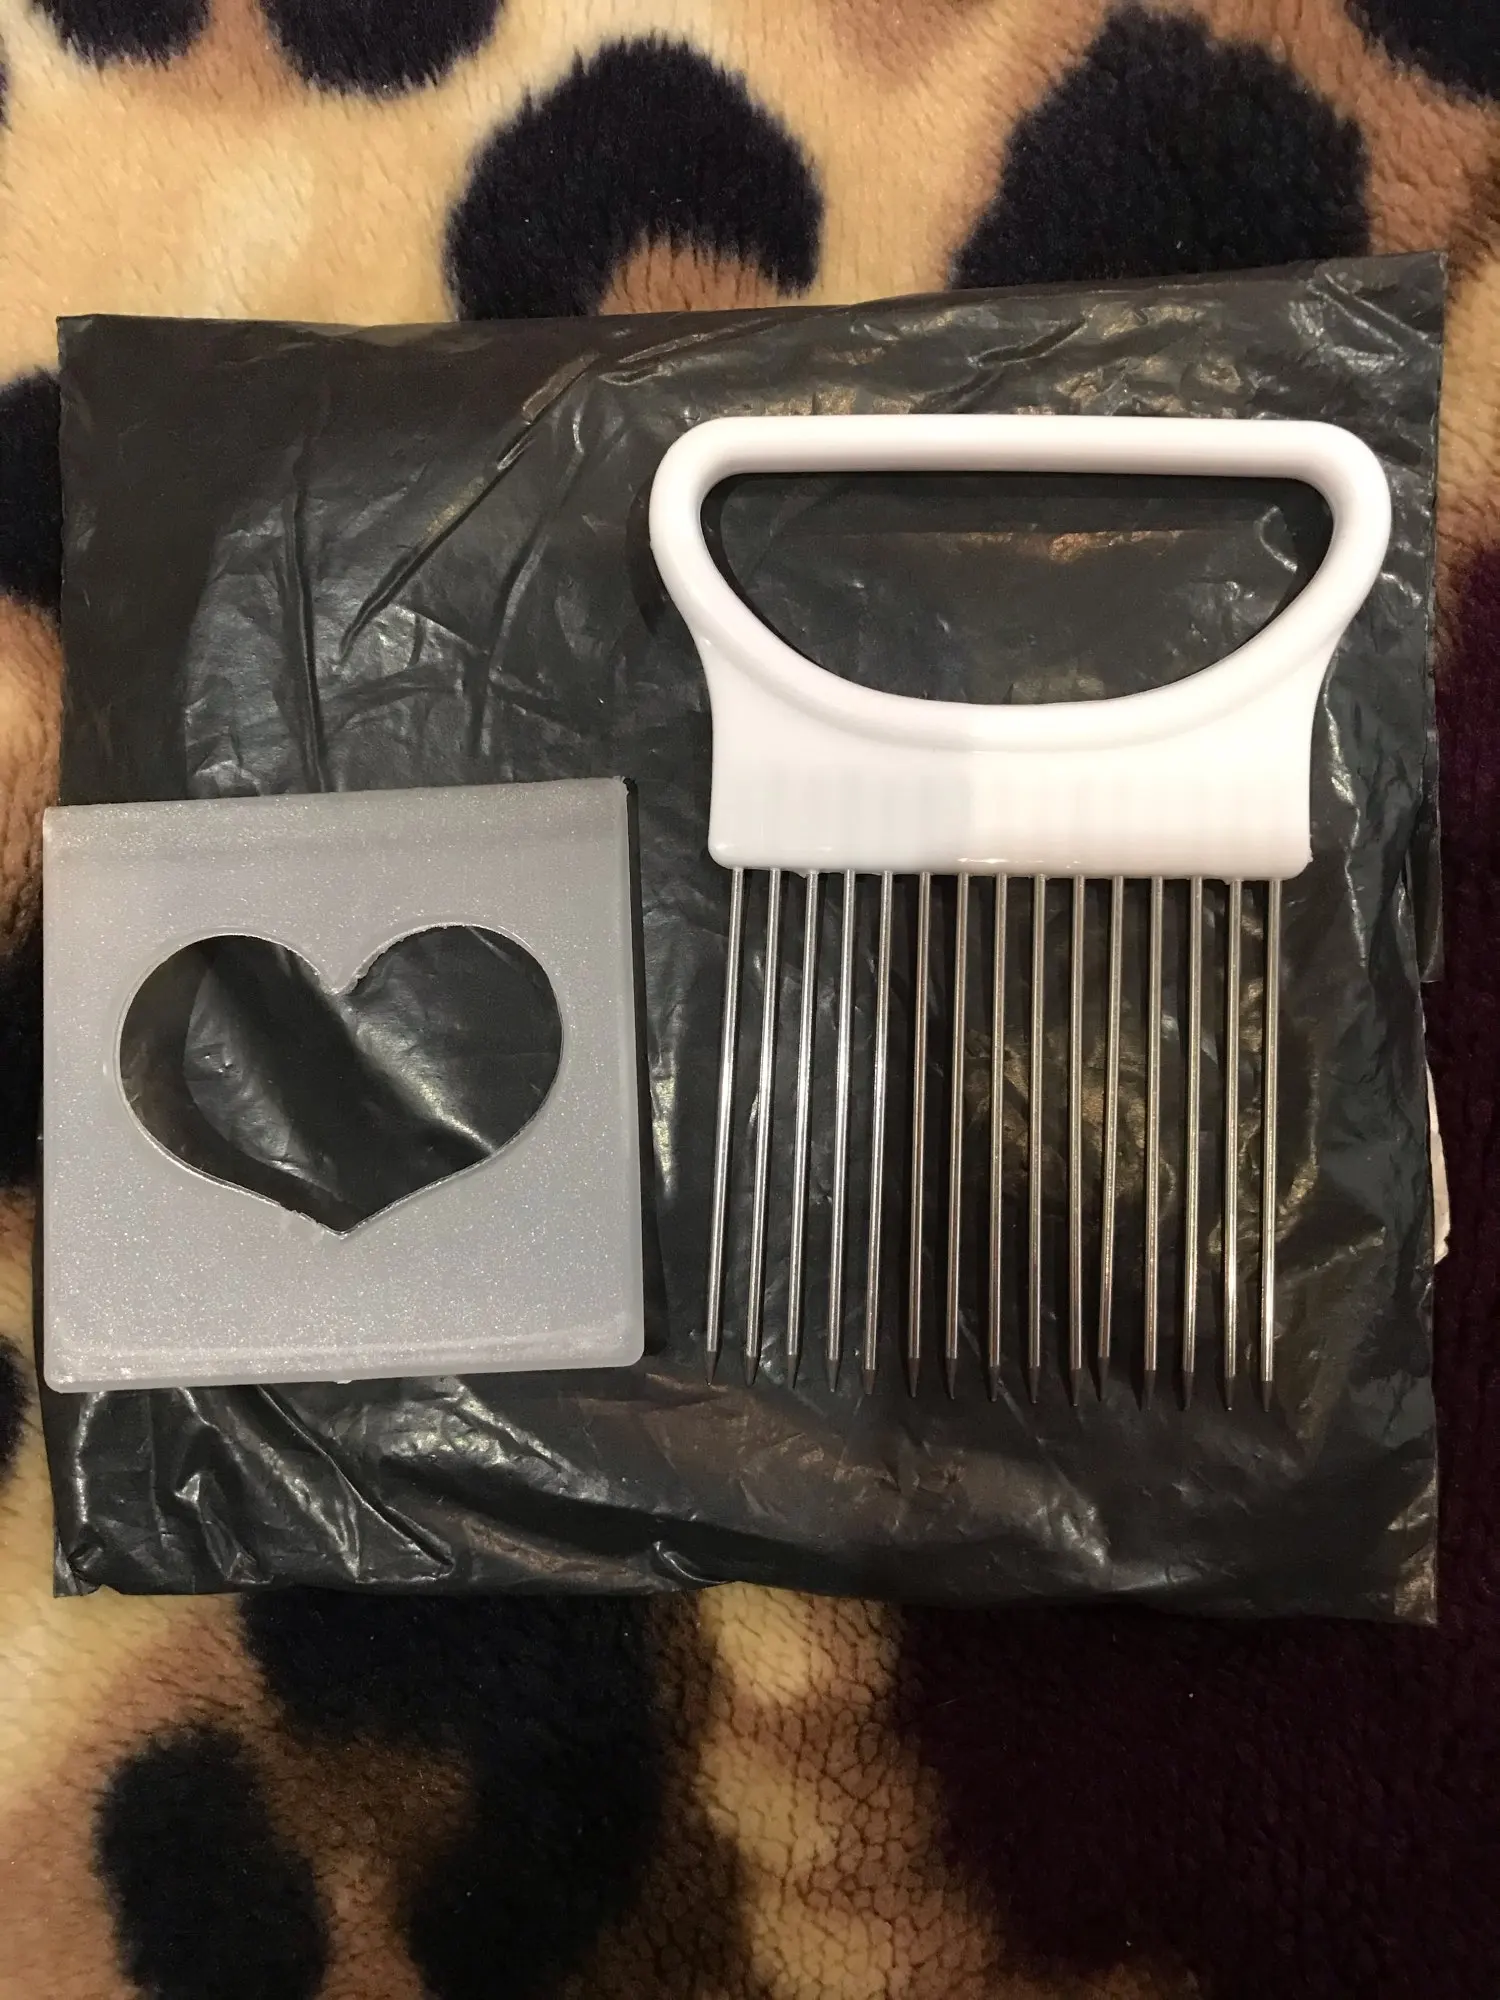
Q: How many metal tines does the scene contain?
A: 15